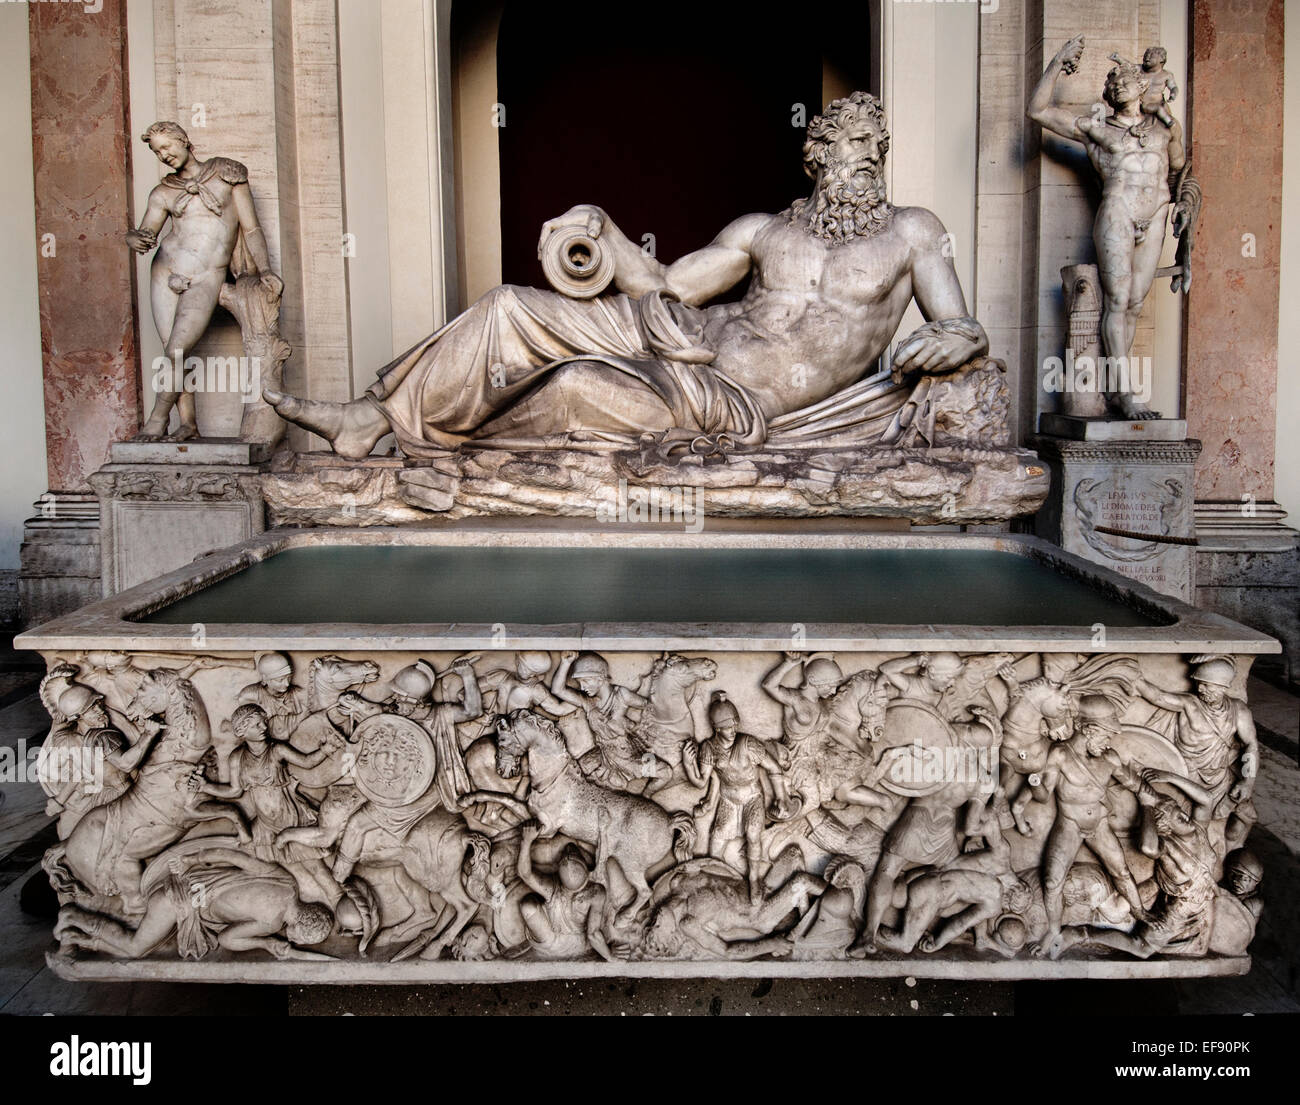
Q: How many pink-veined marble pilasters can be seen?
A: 2